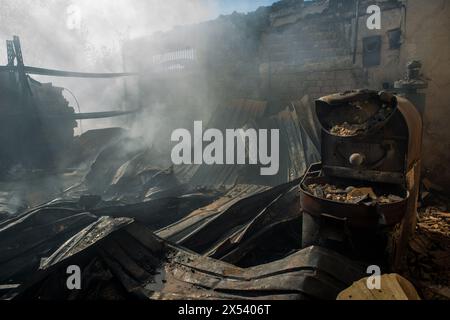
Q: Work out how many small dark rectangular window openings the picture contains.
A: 2